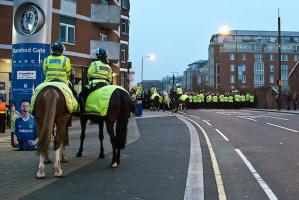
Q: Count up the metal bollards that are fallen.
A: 0